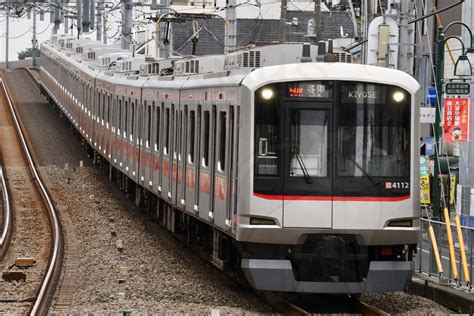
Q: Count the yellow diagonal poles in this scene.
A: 3